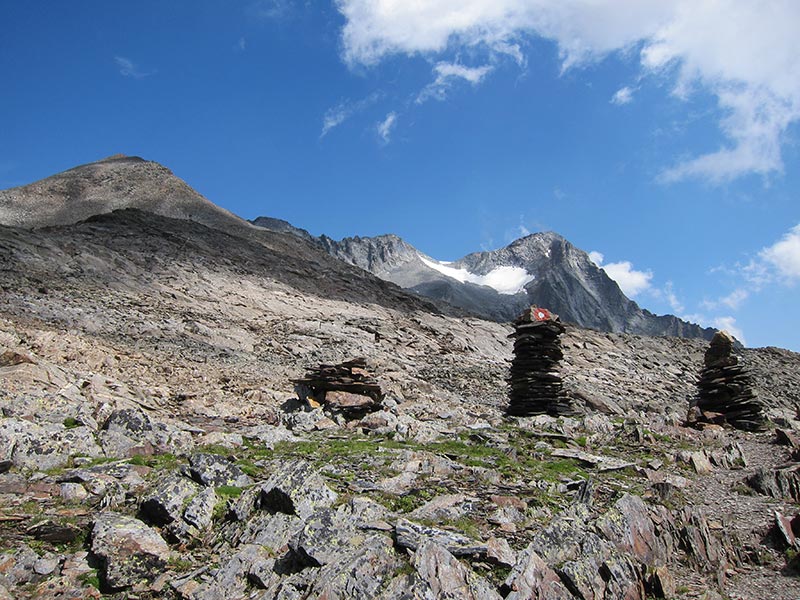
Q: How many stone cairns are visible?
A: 3